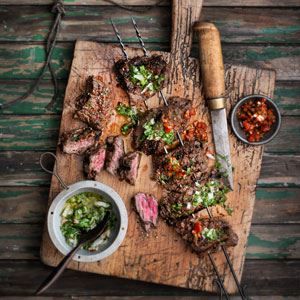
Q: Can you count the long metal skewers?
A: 2